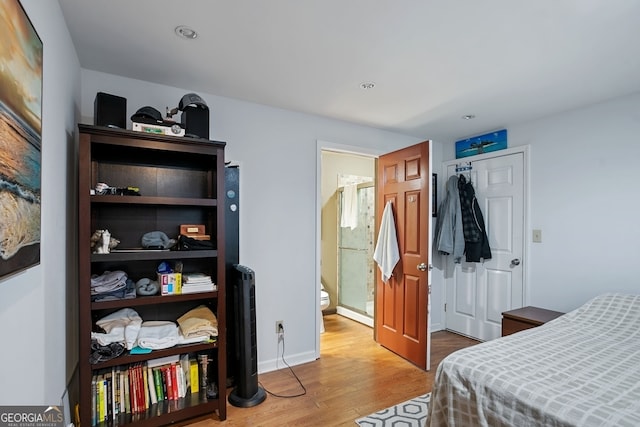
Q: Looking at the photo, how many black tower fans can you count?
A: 1